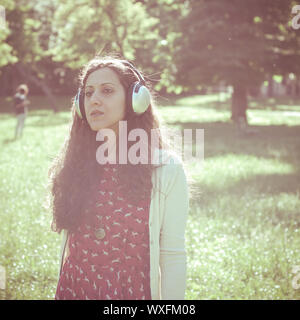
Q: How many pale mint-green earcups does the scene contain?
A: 2